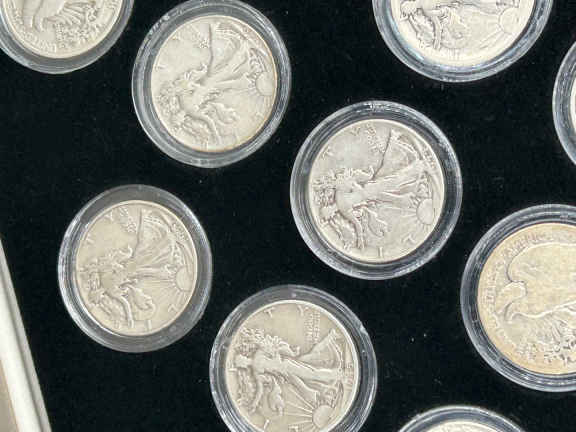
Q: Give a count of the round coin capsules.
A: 9